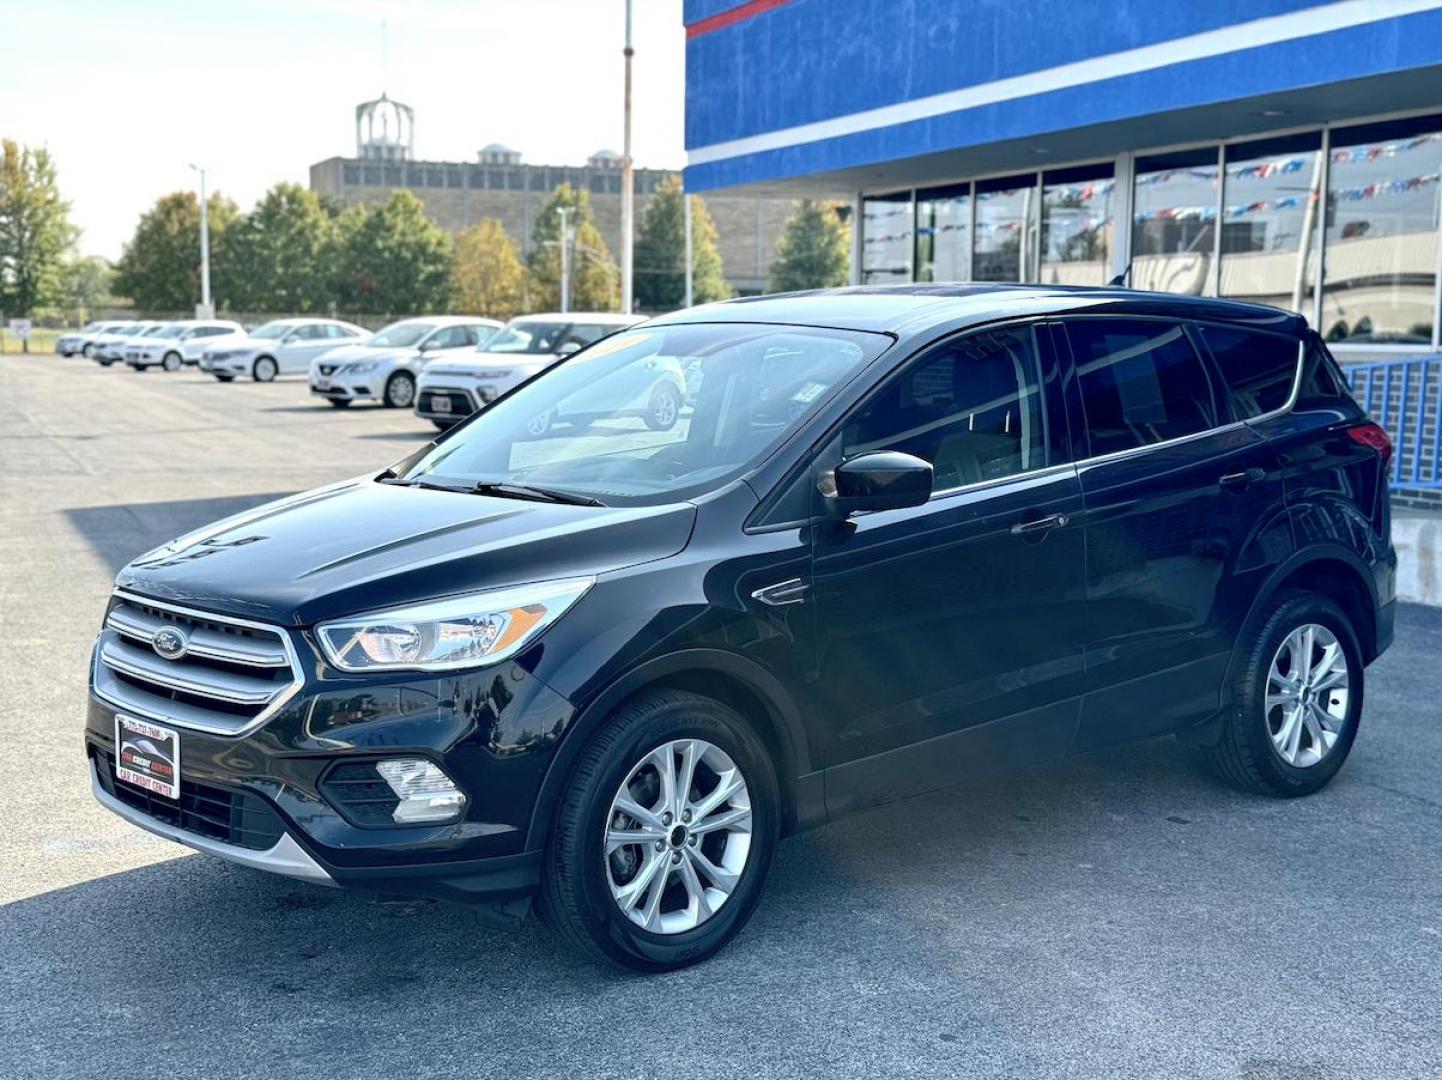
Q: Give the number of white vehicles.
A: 6